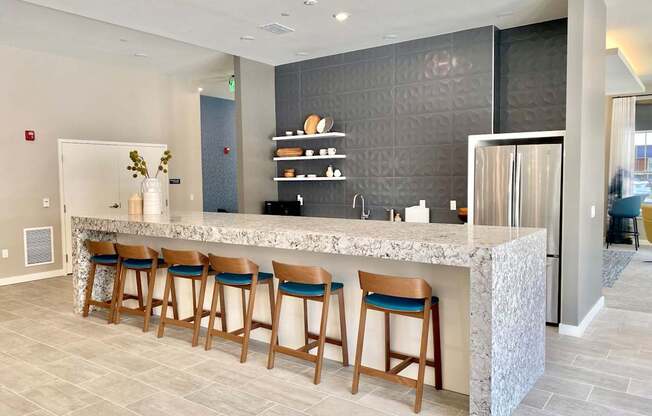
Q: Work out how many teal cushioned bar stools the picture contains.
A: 6